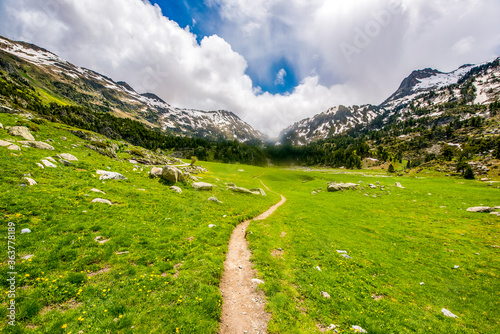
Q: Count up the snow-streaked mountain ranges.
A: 2